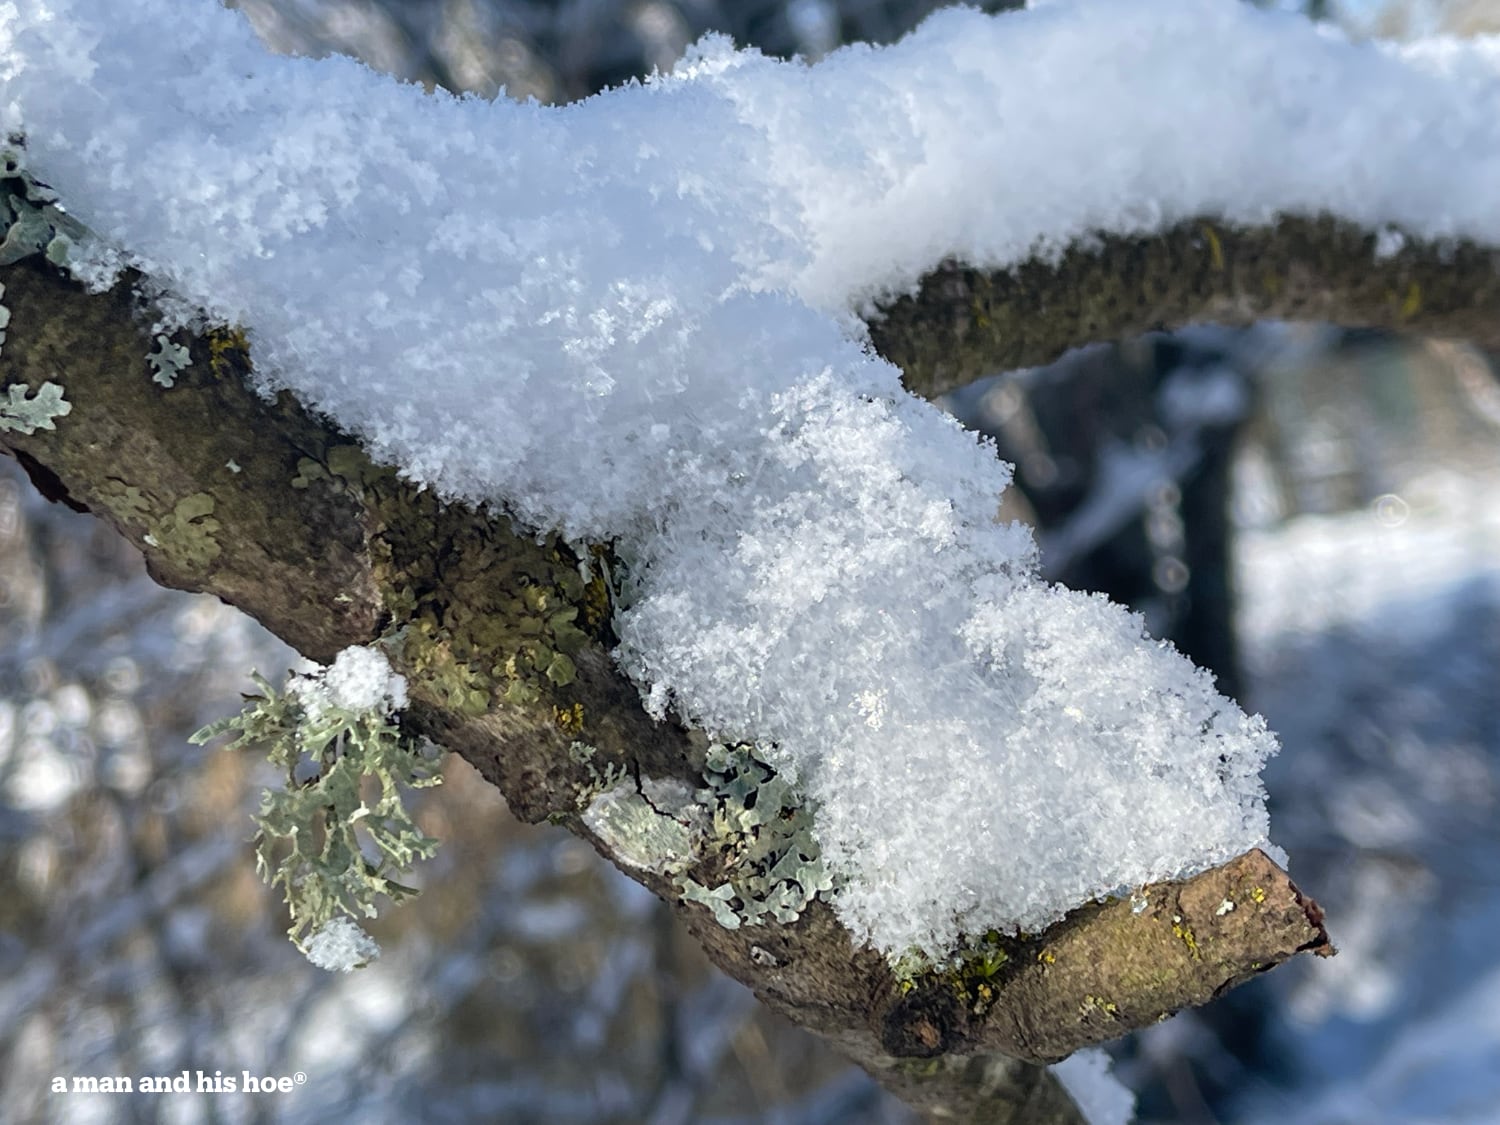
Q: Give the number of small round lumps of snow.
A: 2